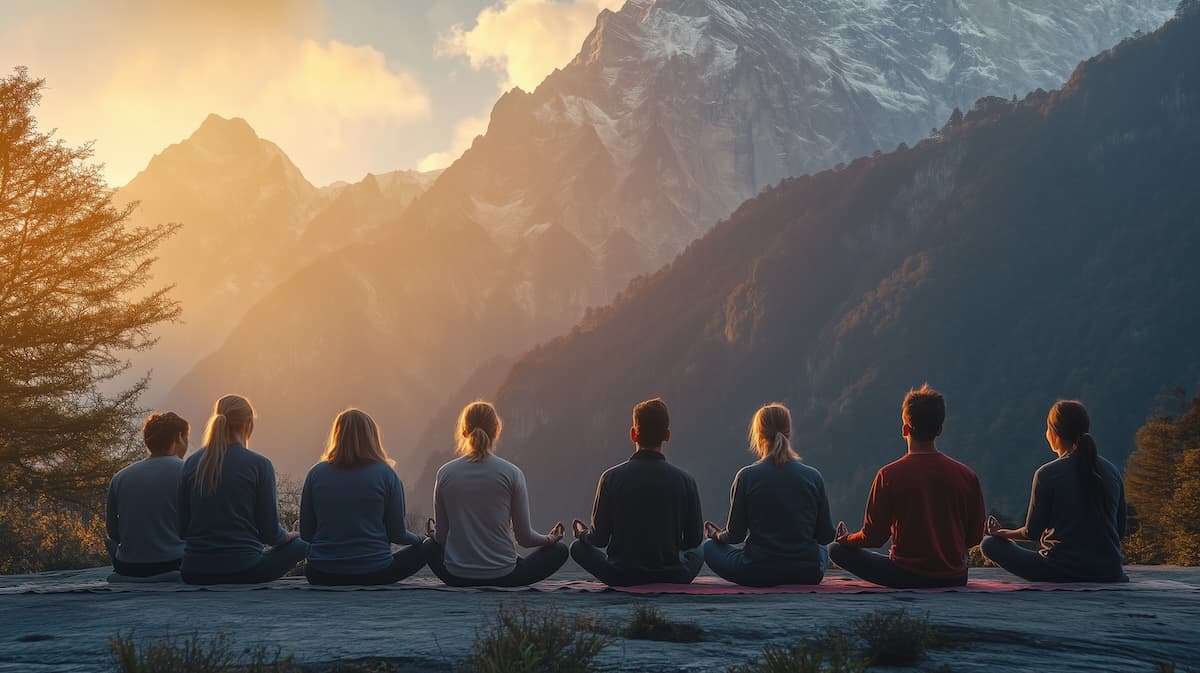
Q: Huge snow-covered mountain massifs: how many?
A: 1